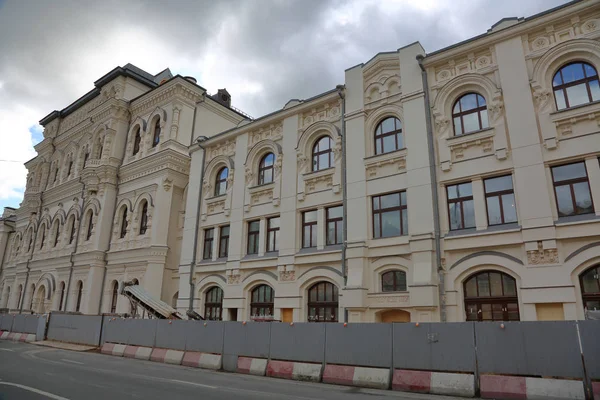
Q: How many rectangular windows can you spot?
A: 10